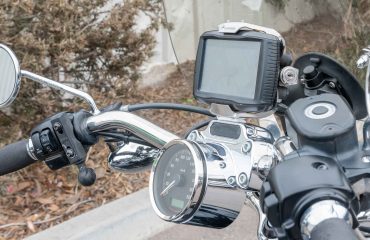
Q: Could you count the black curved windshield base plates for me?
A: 1